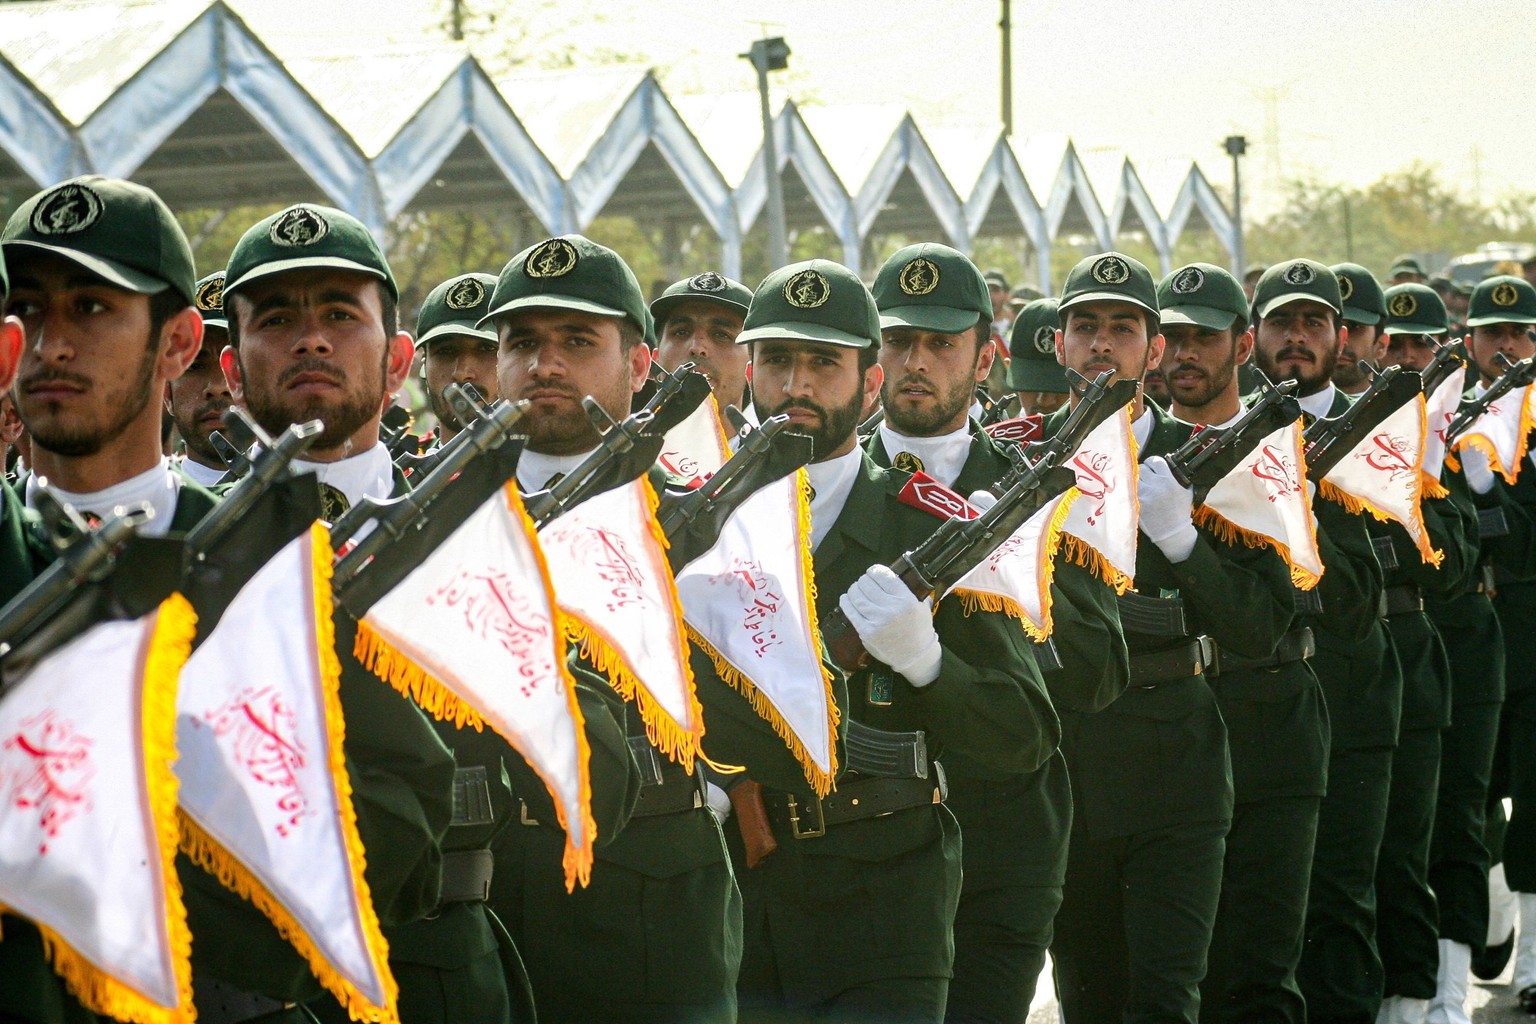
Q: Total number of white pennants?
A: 12